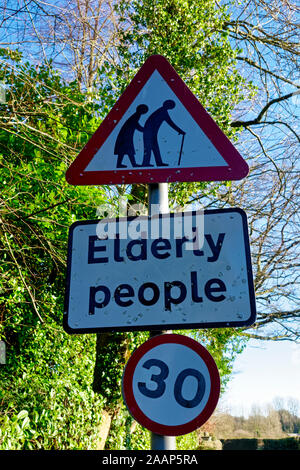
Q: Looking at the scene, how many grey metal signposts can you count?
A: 1